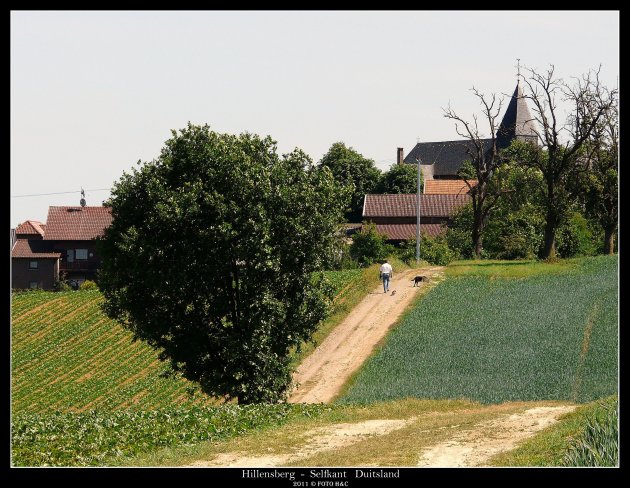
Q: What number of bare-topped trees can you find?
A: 3